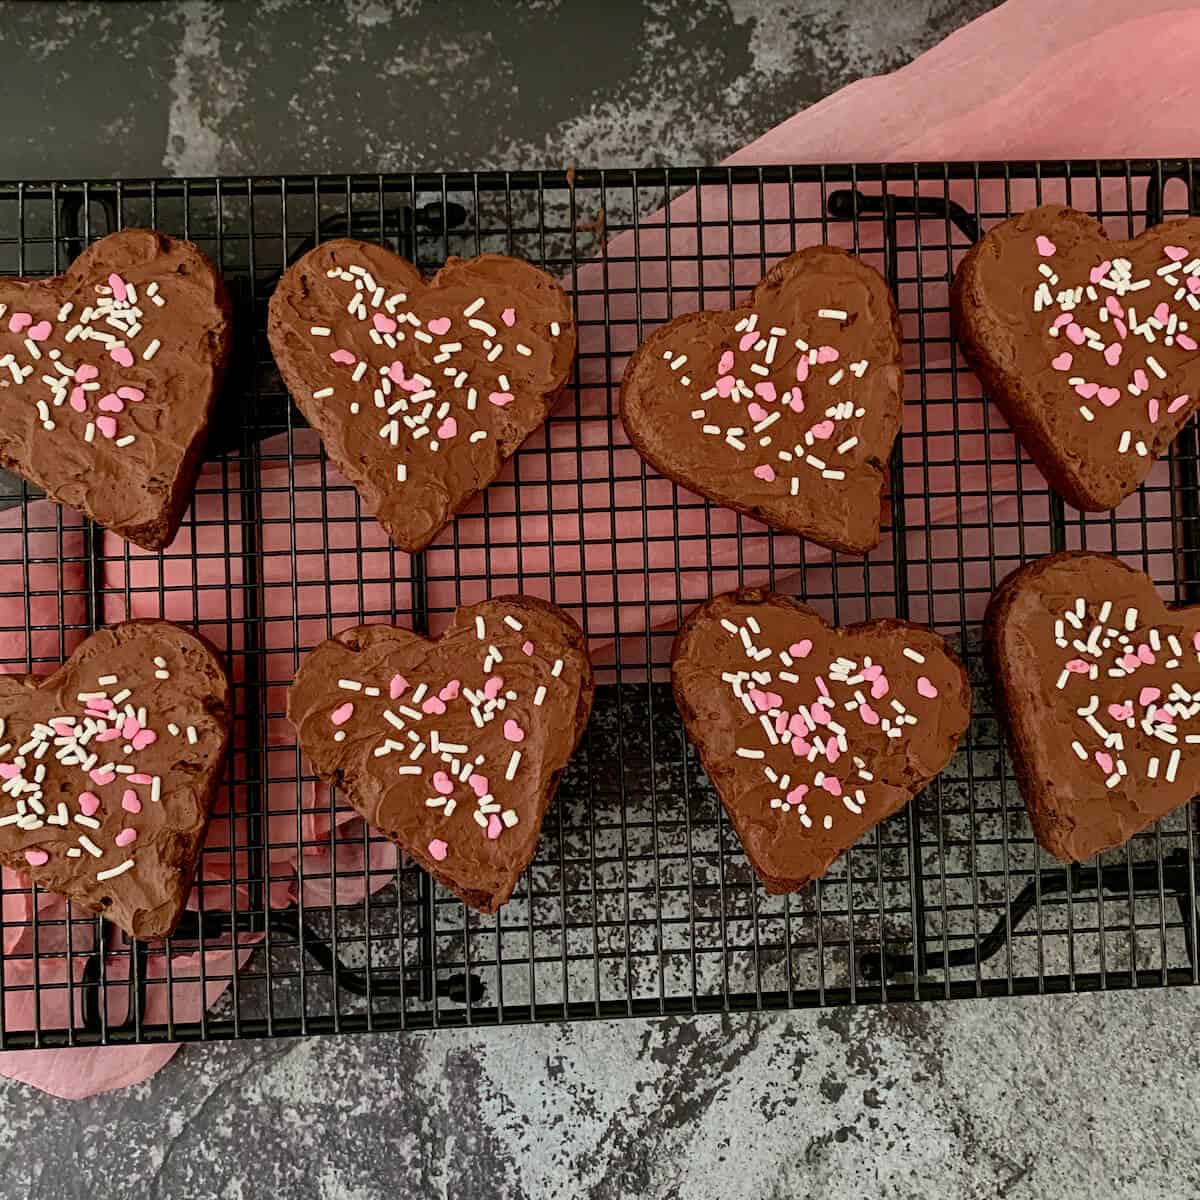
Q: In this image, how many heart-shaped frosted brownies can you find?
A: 8